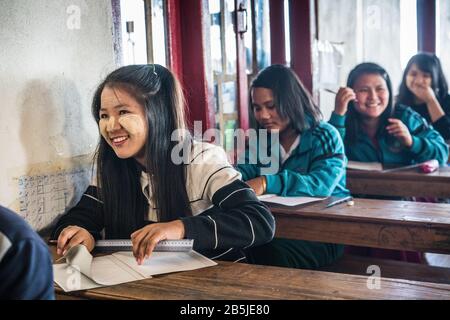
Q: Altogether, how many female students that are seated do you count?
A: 4